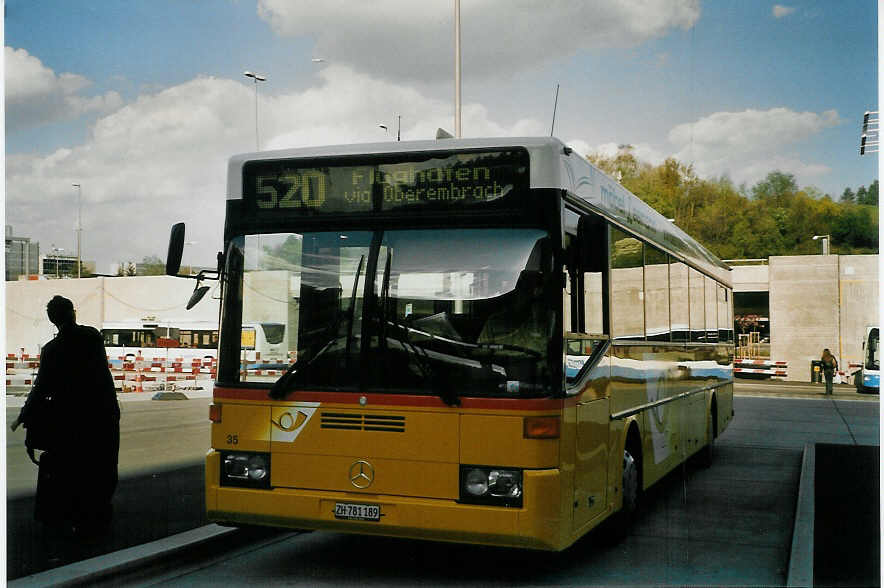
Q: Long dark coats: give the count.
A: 1